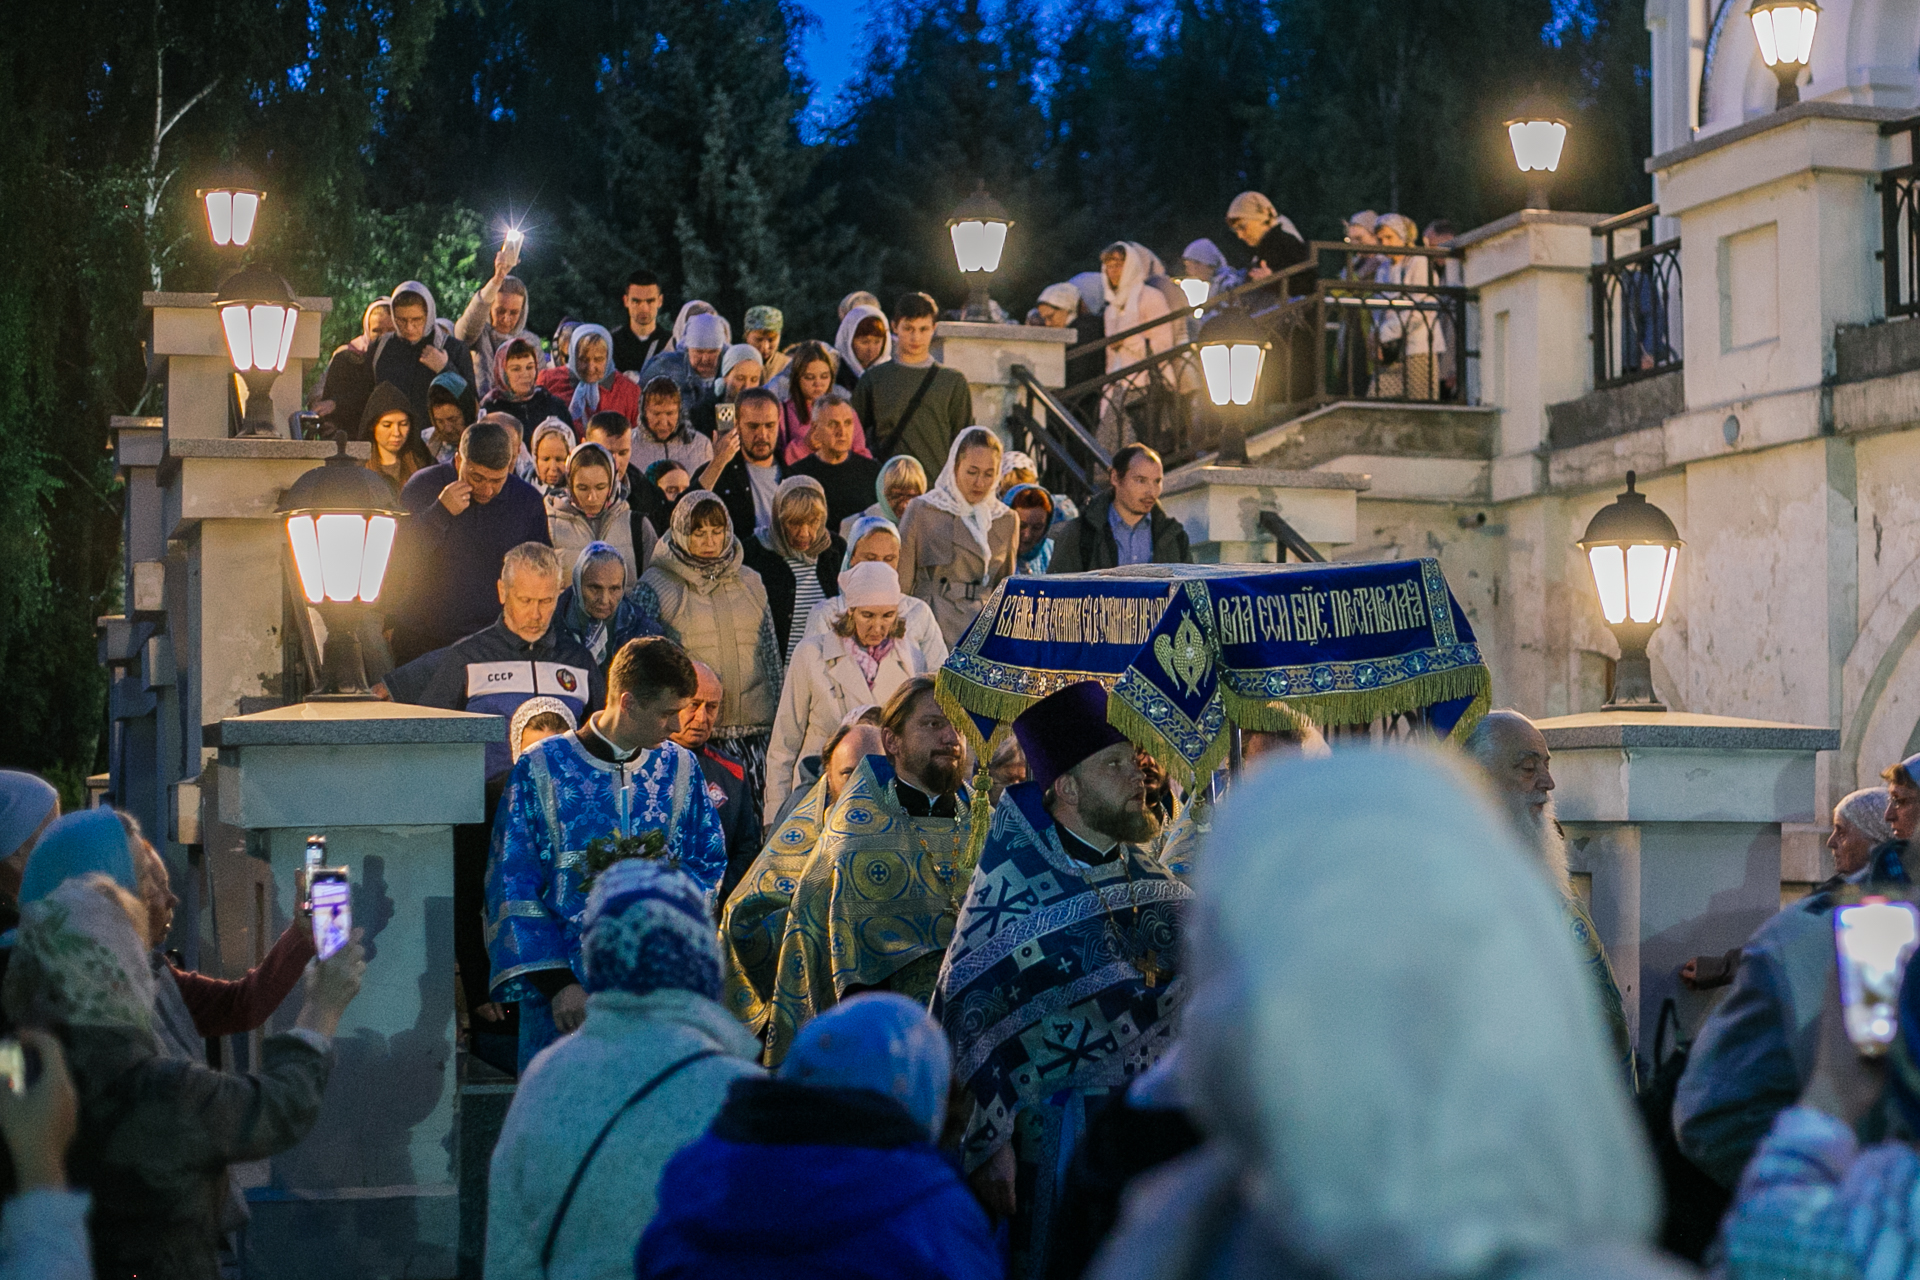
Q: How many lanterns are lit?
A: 9